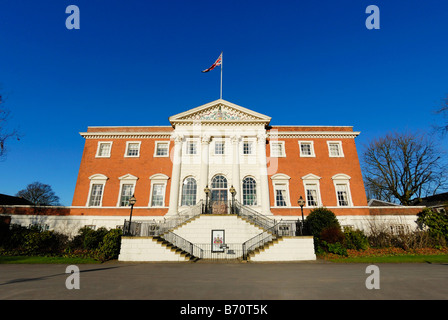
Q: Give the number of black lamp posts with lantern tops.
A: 4